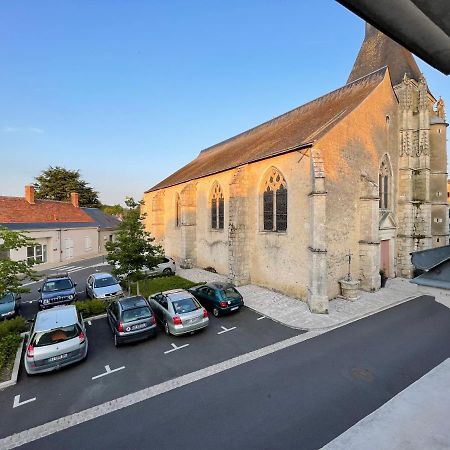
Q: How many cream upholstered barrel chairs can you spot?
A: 0